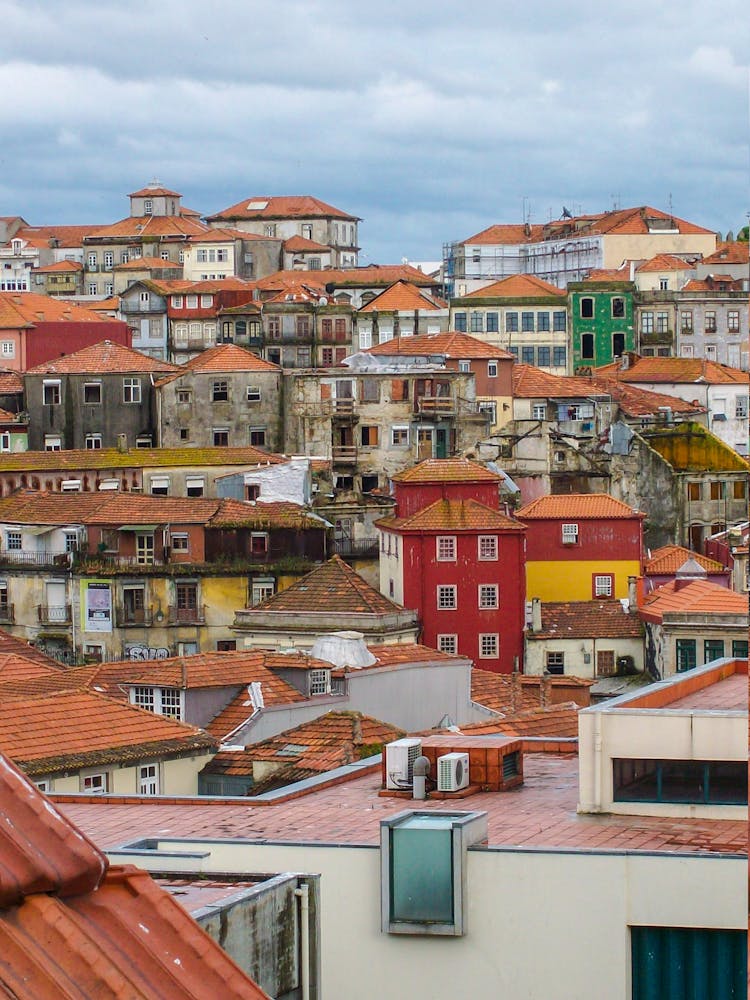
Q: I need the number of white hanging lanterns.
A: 0